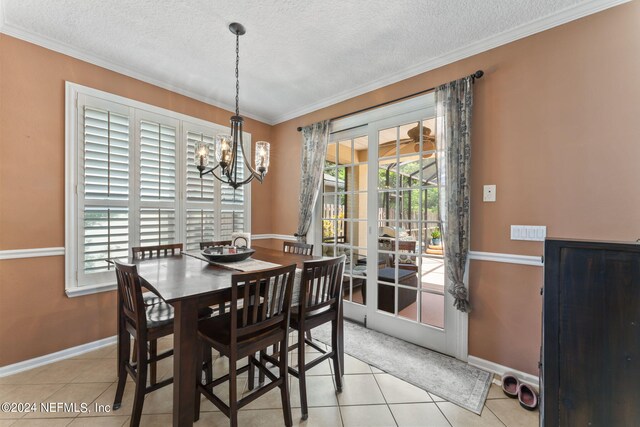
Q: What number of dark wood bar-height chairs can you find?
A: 6